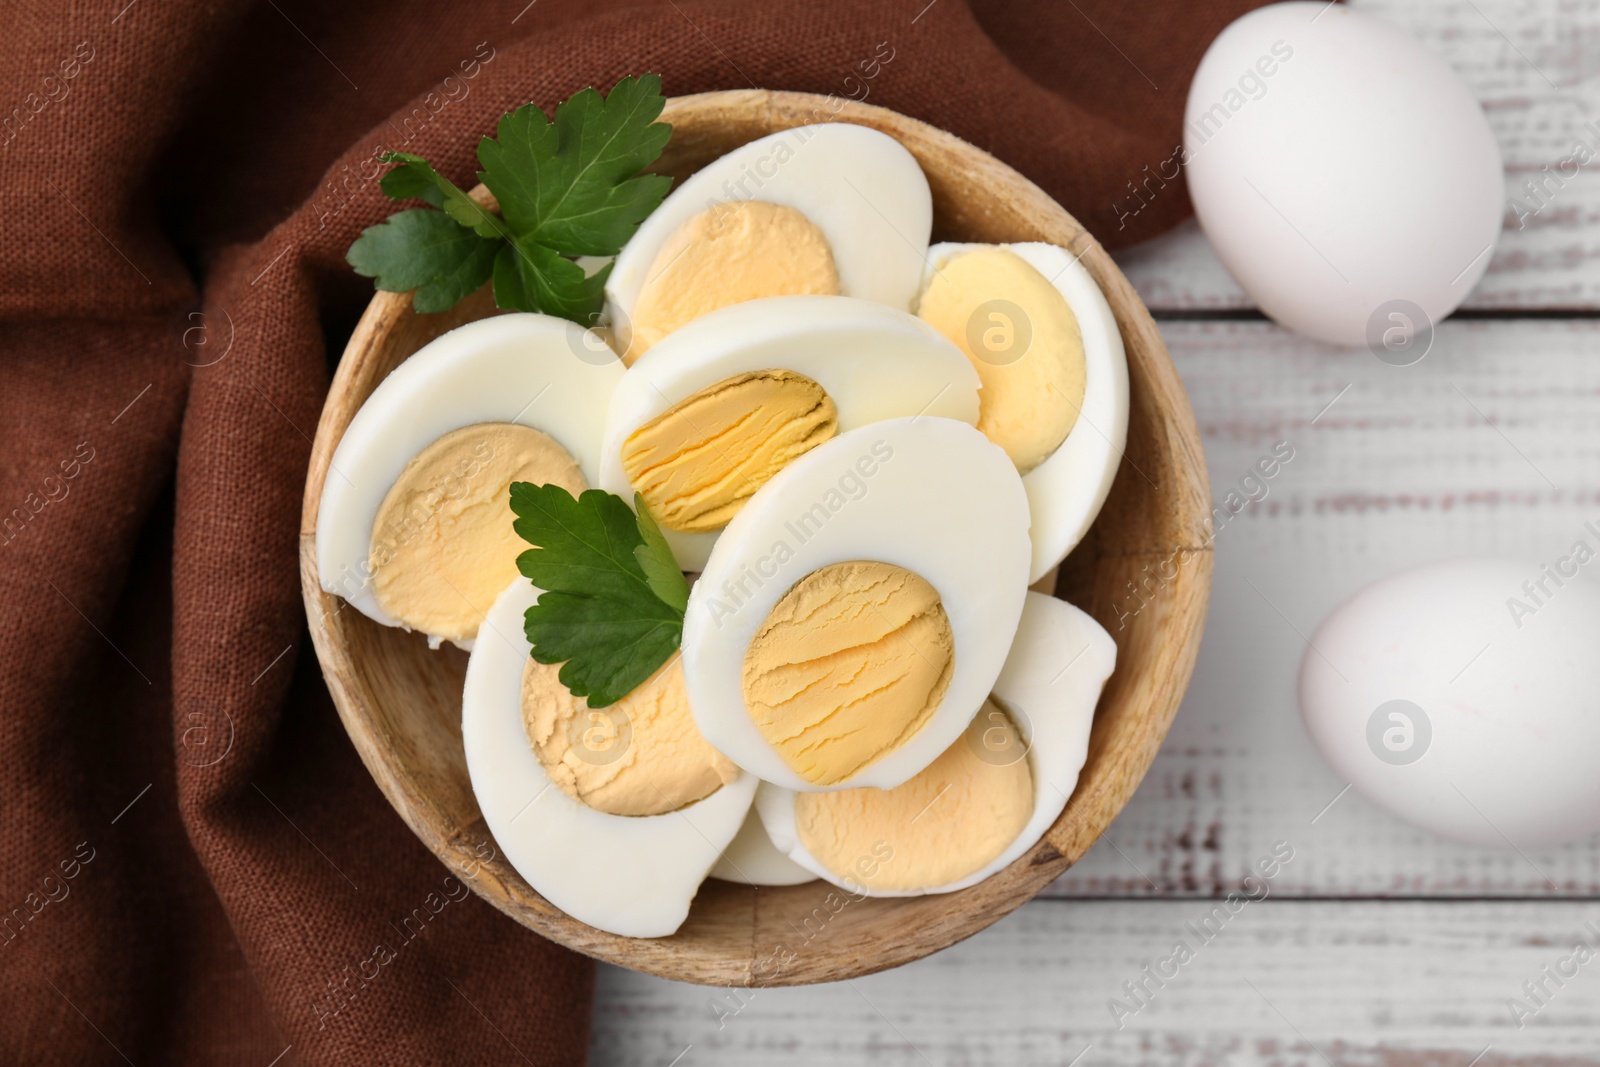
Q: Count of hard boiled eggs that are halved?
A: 7